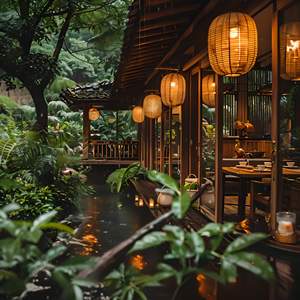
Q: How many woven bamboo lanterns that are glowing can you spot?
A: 7